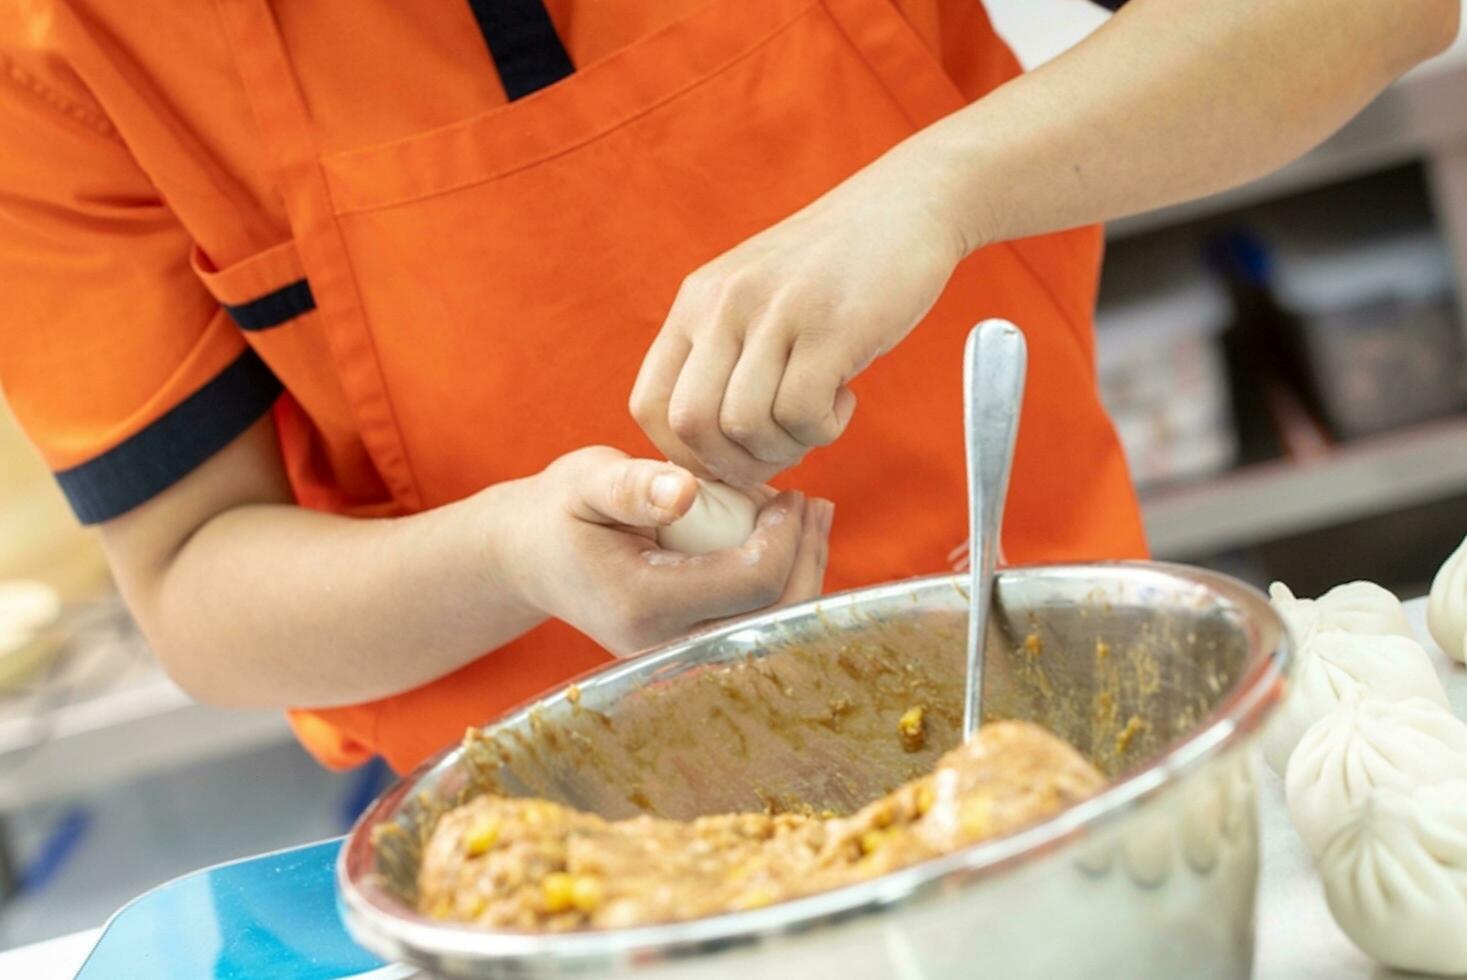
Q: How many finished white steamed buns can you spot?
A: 5